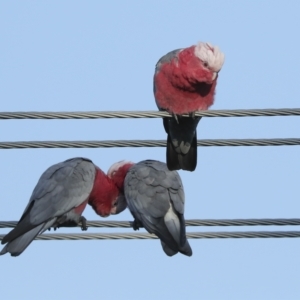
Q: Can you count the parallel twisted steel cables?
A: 4